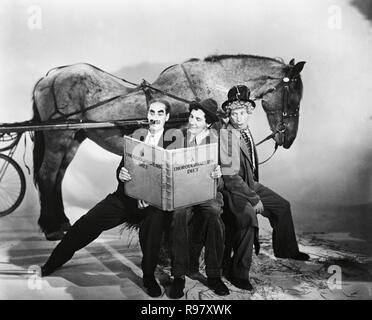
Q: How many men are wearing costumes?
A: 3